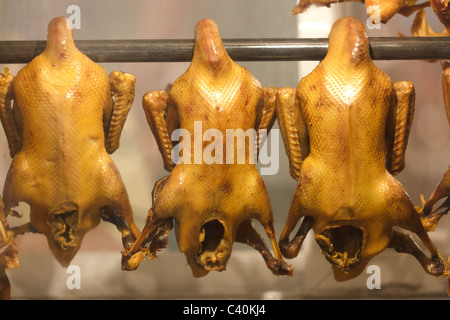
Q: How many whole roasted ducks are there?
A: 3